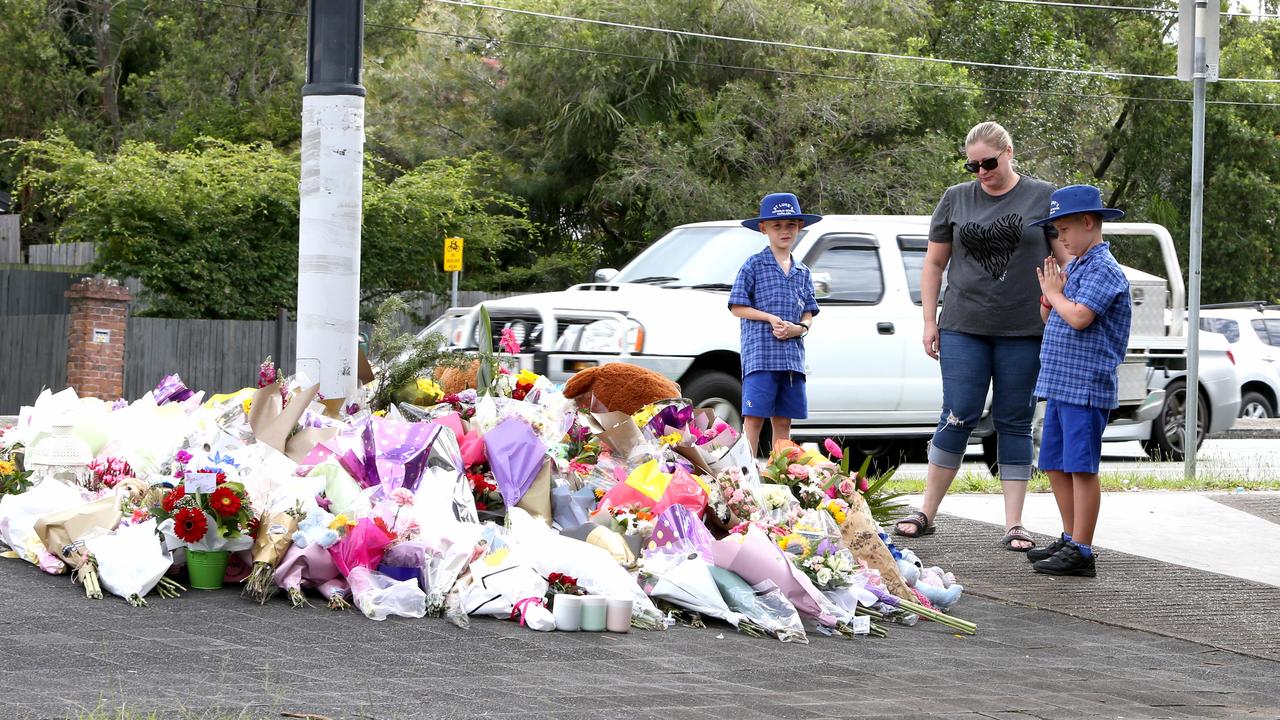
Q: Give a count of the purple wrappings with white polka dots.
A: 2